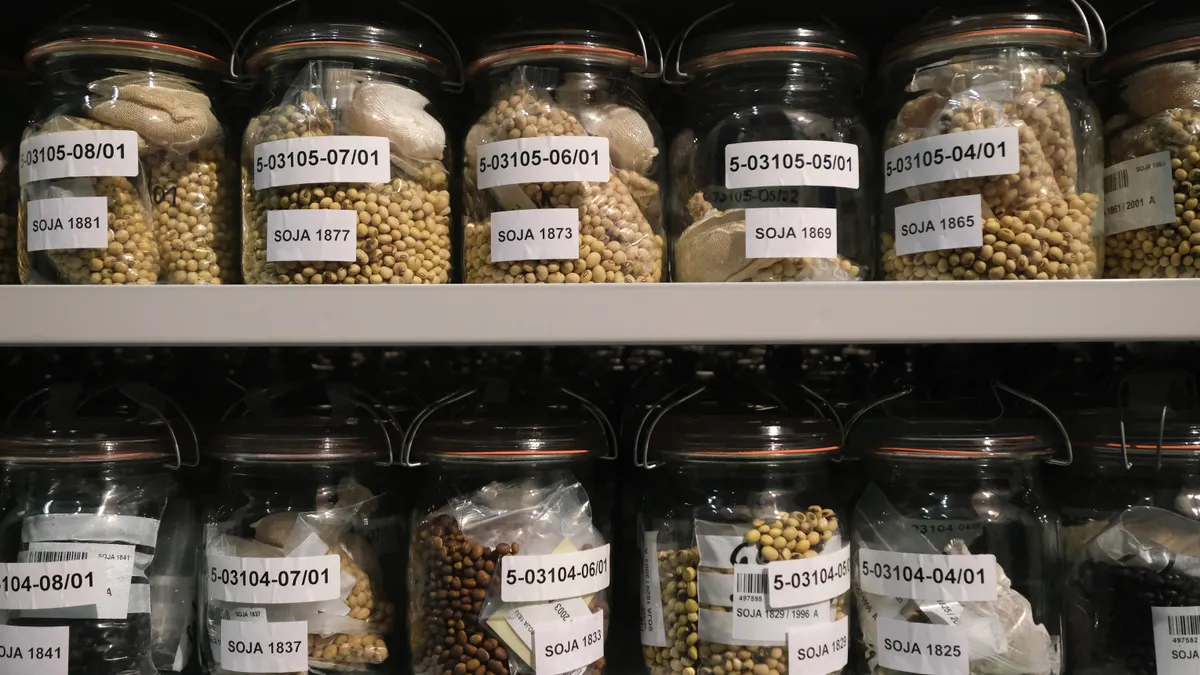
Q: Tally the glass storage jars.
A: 12